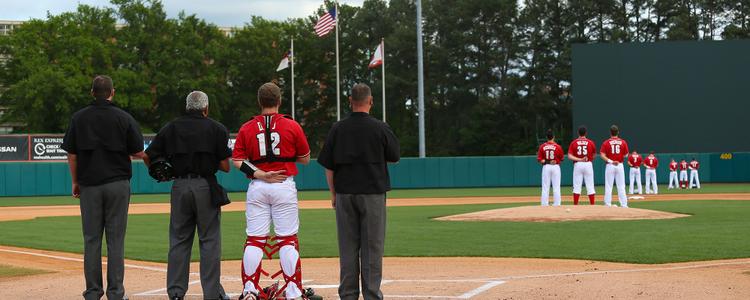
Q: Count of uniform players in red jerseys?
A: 9